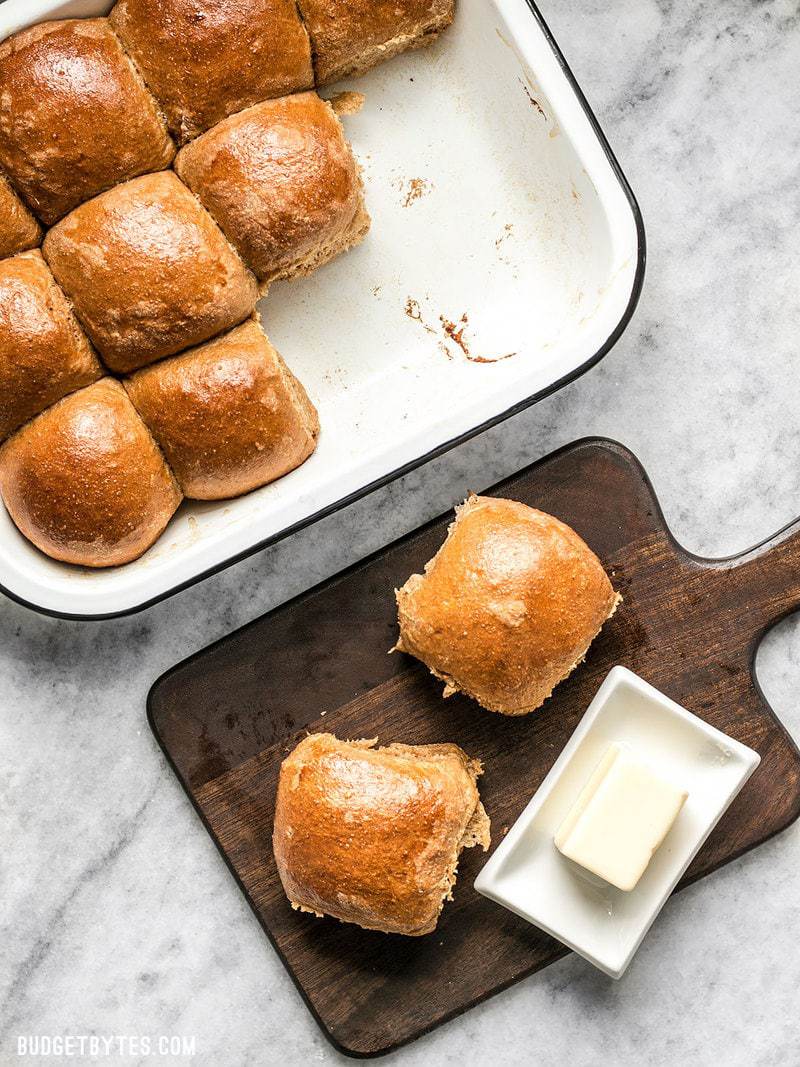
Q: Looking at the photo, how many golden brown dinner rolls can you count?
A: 11